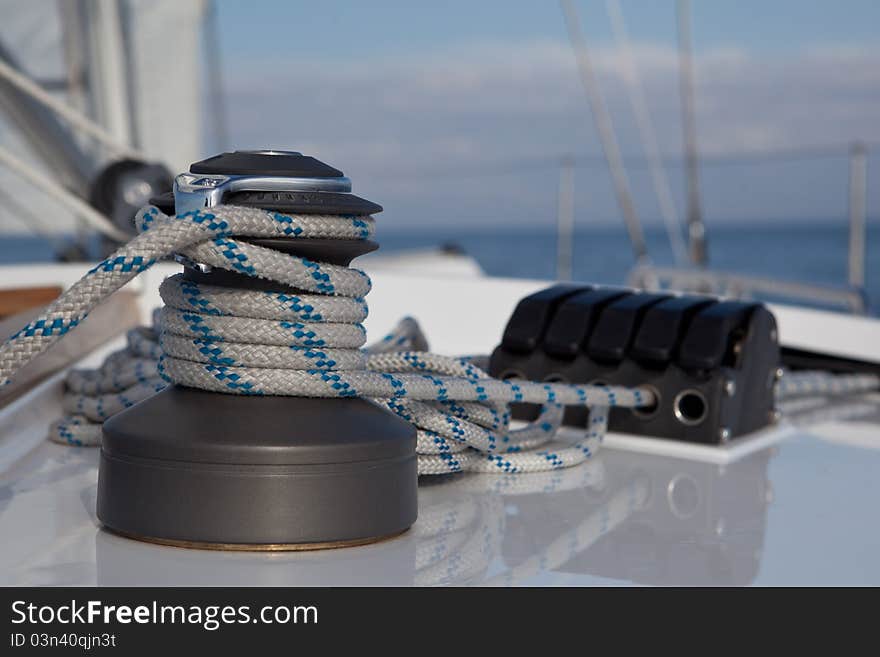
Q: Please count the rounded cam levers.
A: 5